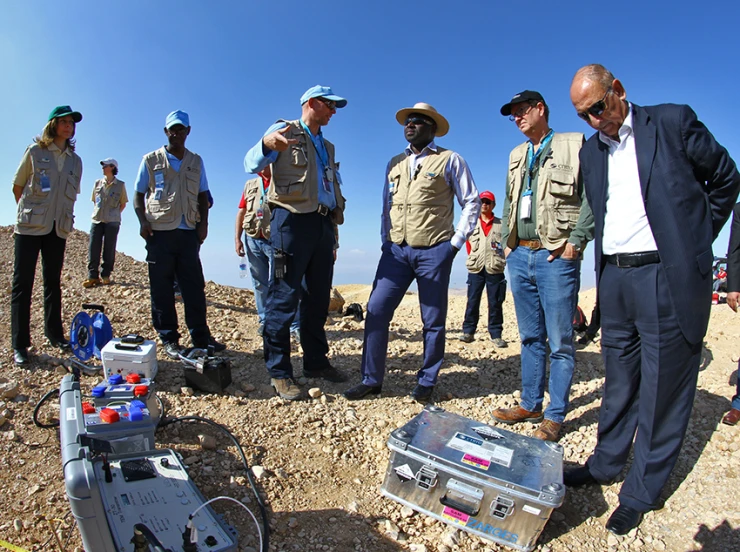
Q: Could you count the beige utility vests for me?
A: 8